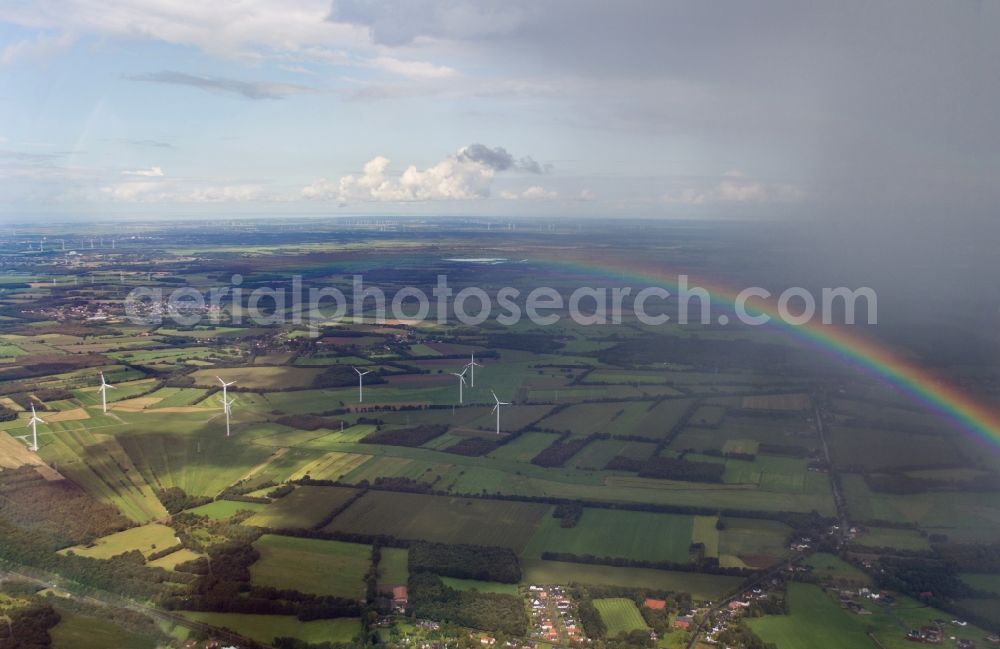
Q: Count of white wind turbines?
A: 8